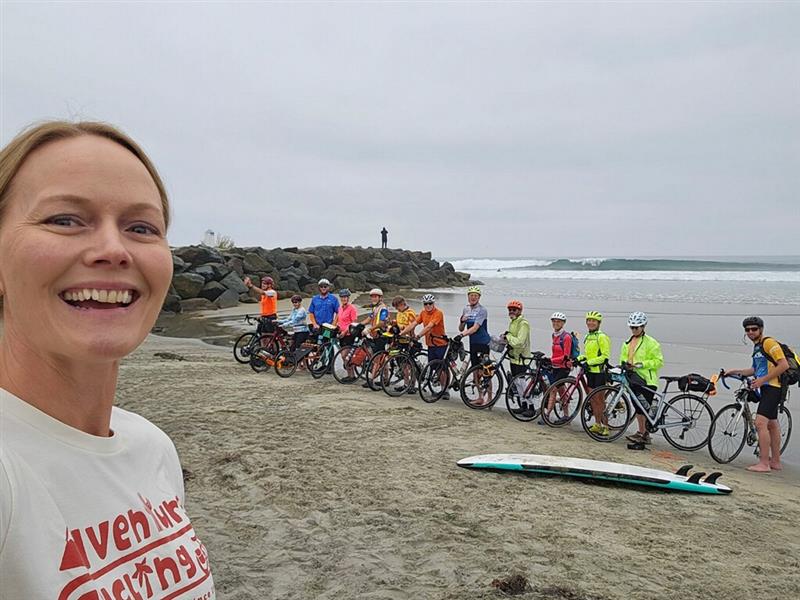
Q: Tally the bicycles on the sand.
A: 13